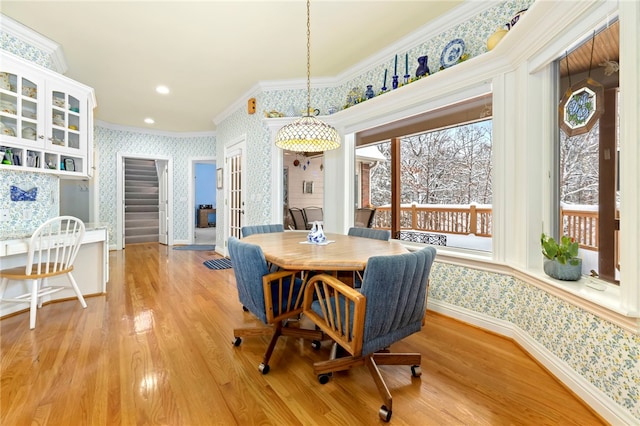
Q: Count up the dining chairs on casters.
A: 4